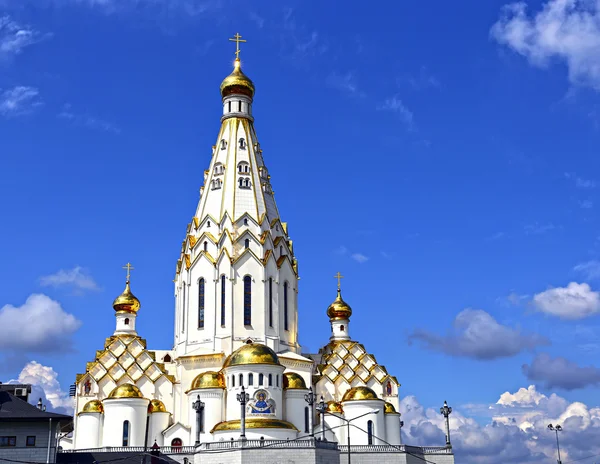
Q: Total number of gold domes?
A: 12